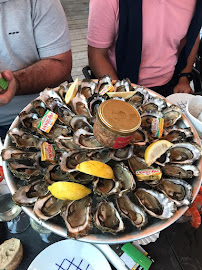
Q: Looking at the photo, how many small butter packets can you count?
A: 5